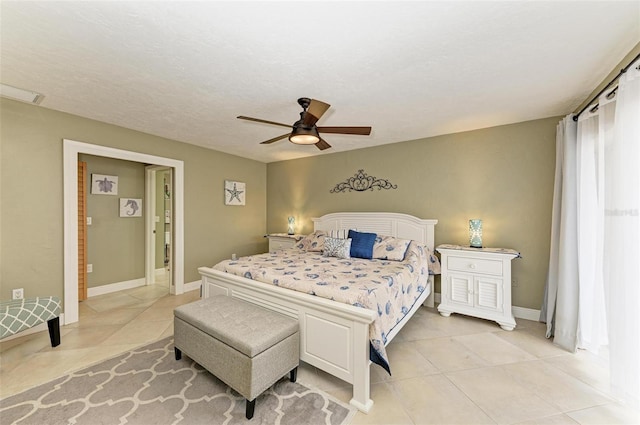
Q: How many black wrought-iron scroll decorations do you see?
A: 1